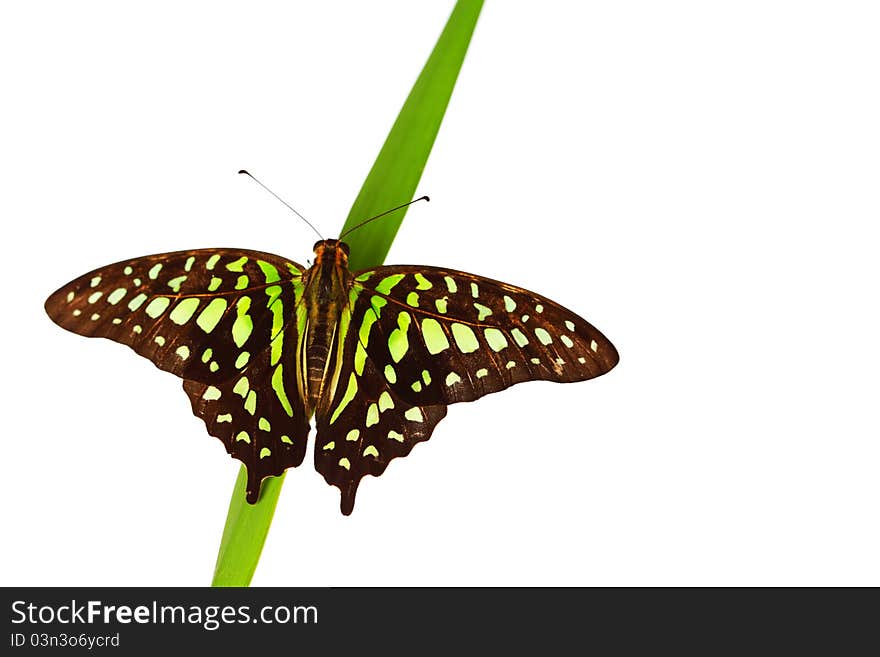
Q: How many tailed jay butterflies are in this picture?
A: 1